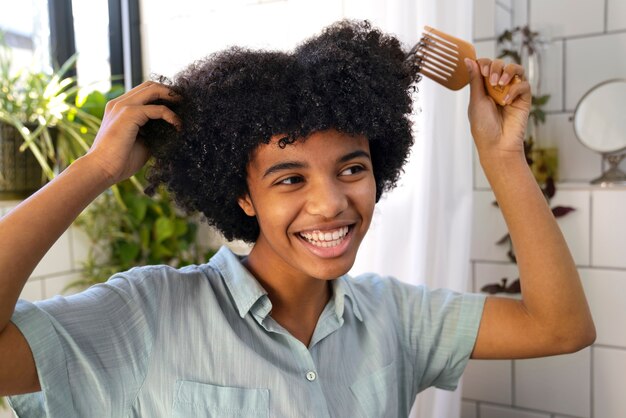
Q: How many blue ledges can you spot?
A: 0